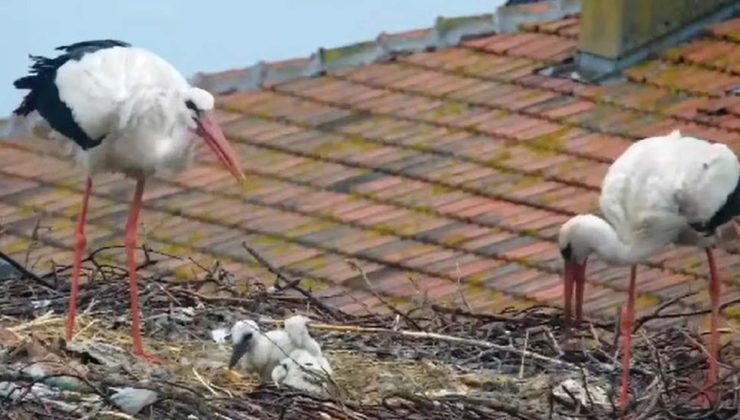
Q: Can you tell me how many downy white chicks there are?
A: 3